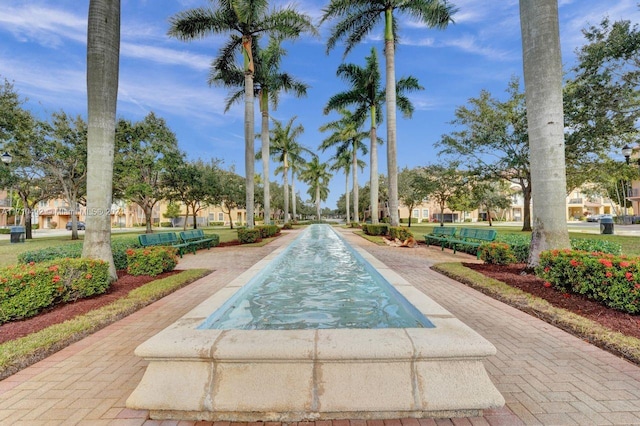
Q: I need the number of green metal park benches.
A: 4